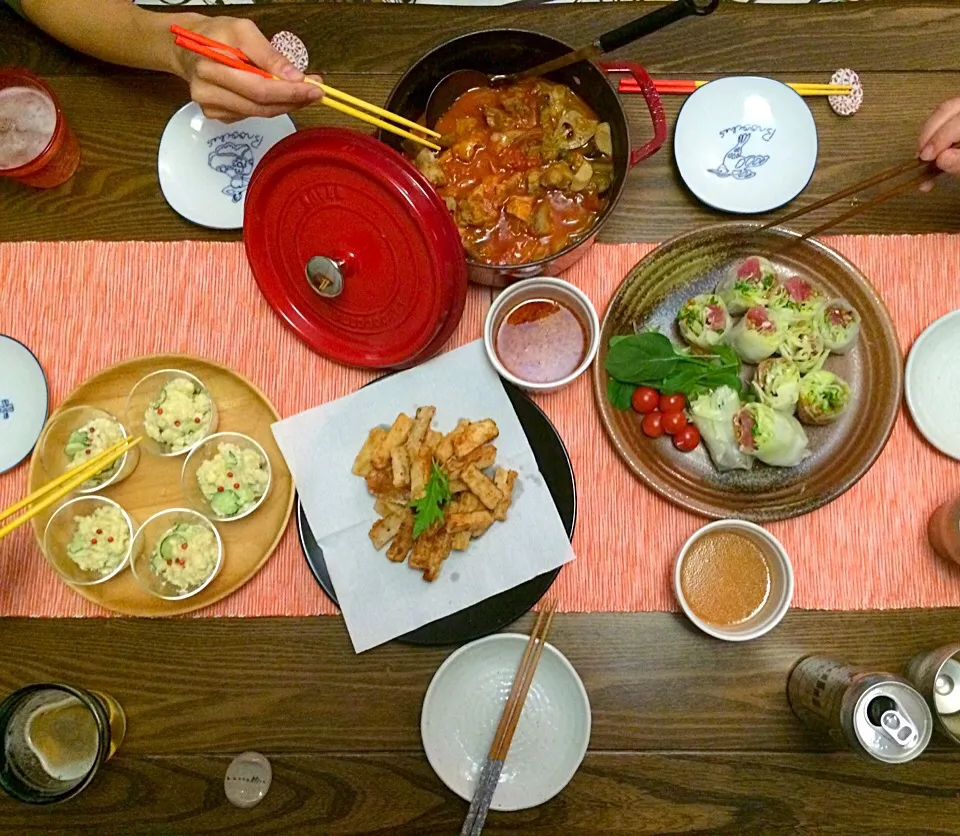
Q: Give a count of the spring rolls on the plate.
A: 10